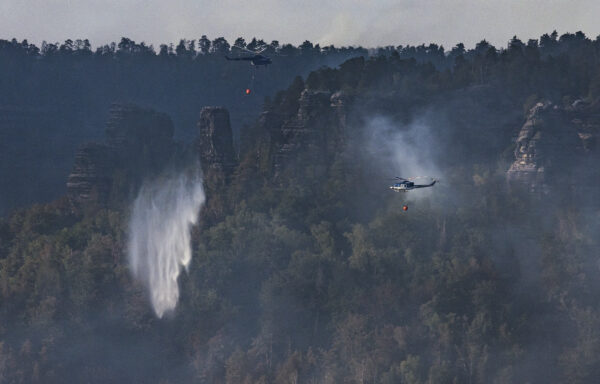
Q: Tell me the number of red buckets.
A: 2